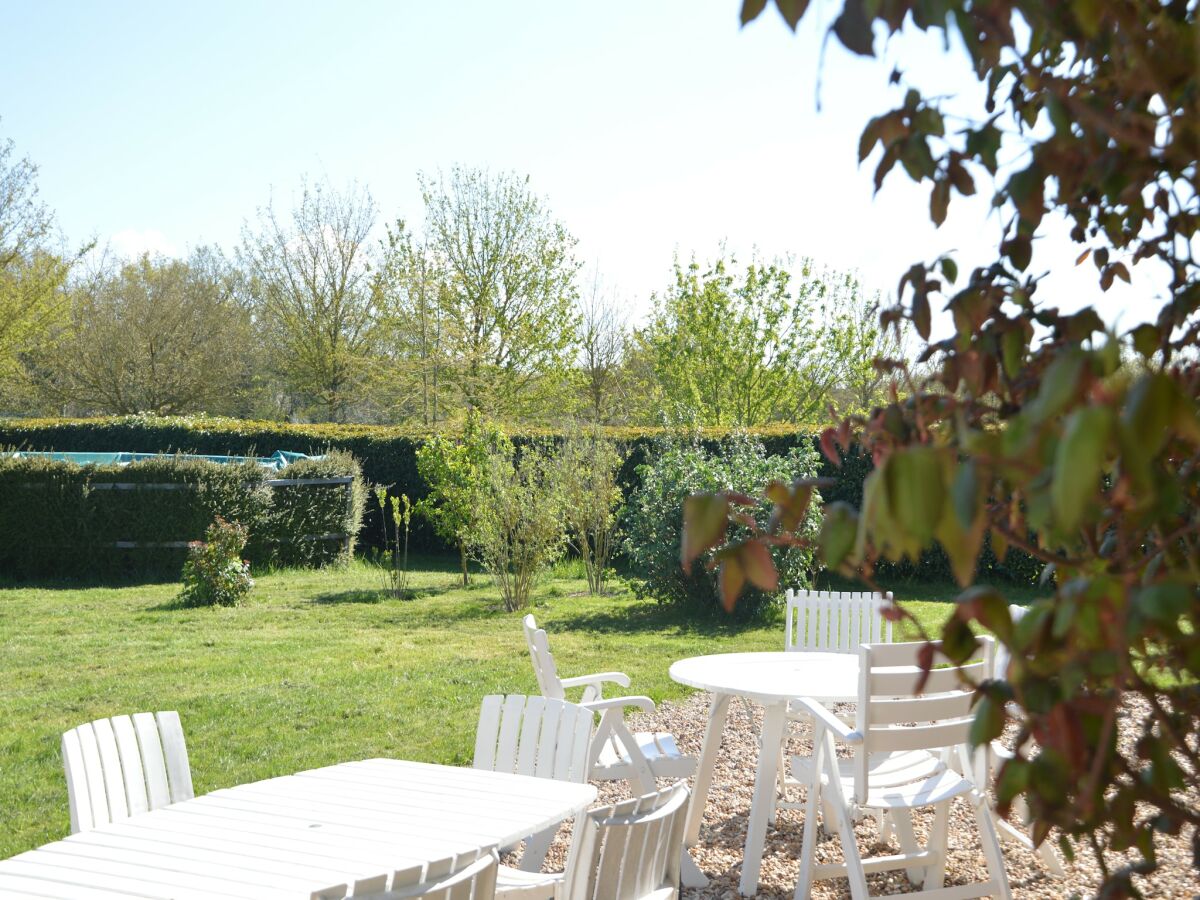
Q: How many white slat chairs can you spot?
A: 8